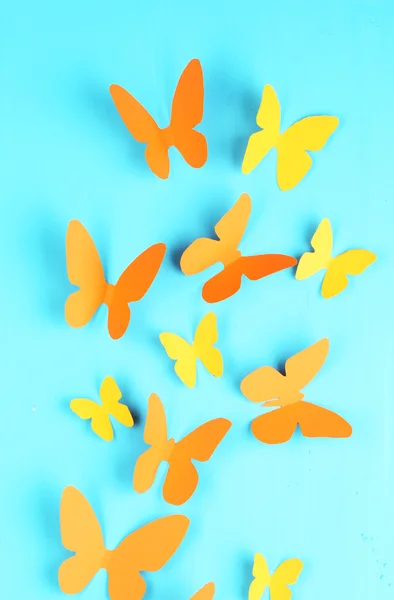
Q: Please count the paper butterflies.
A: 12